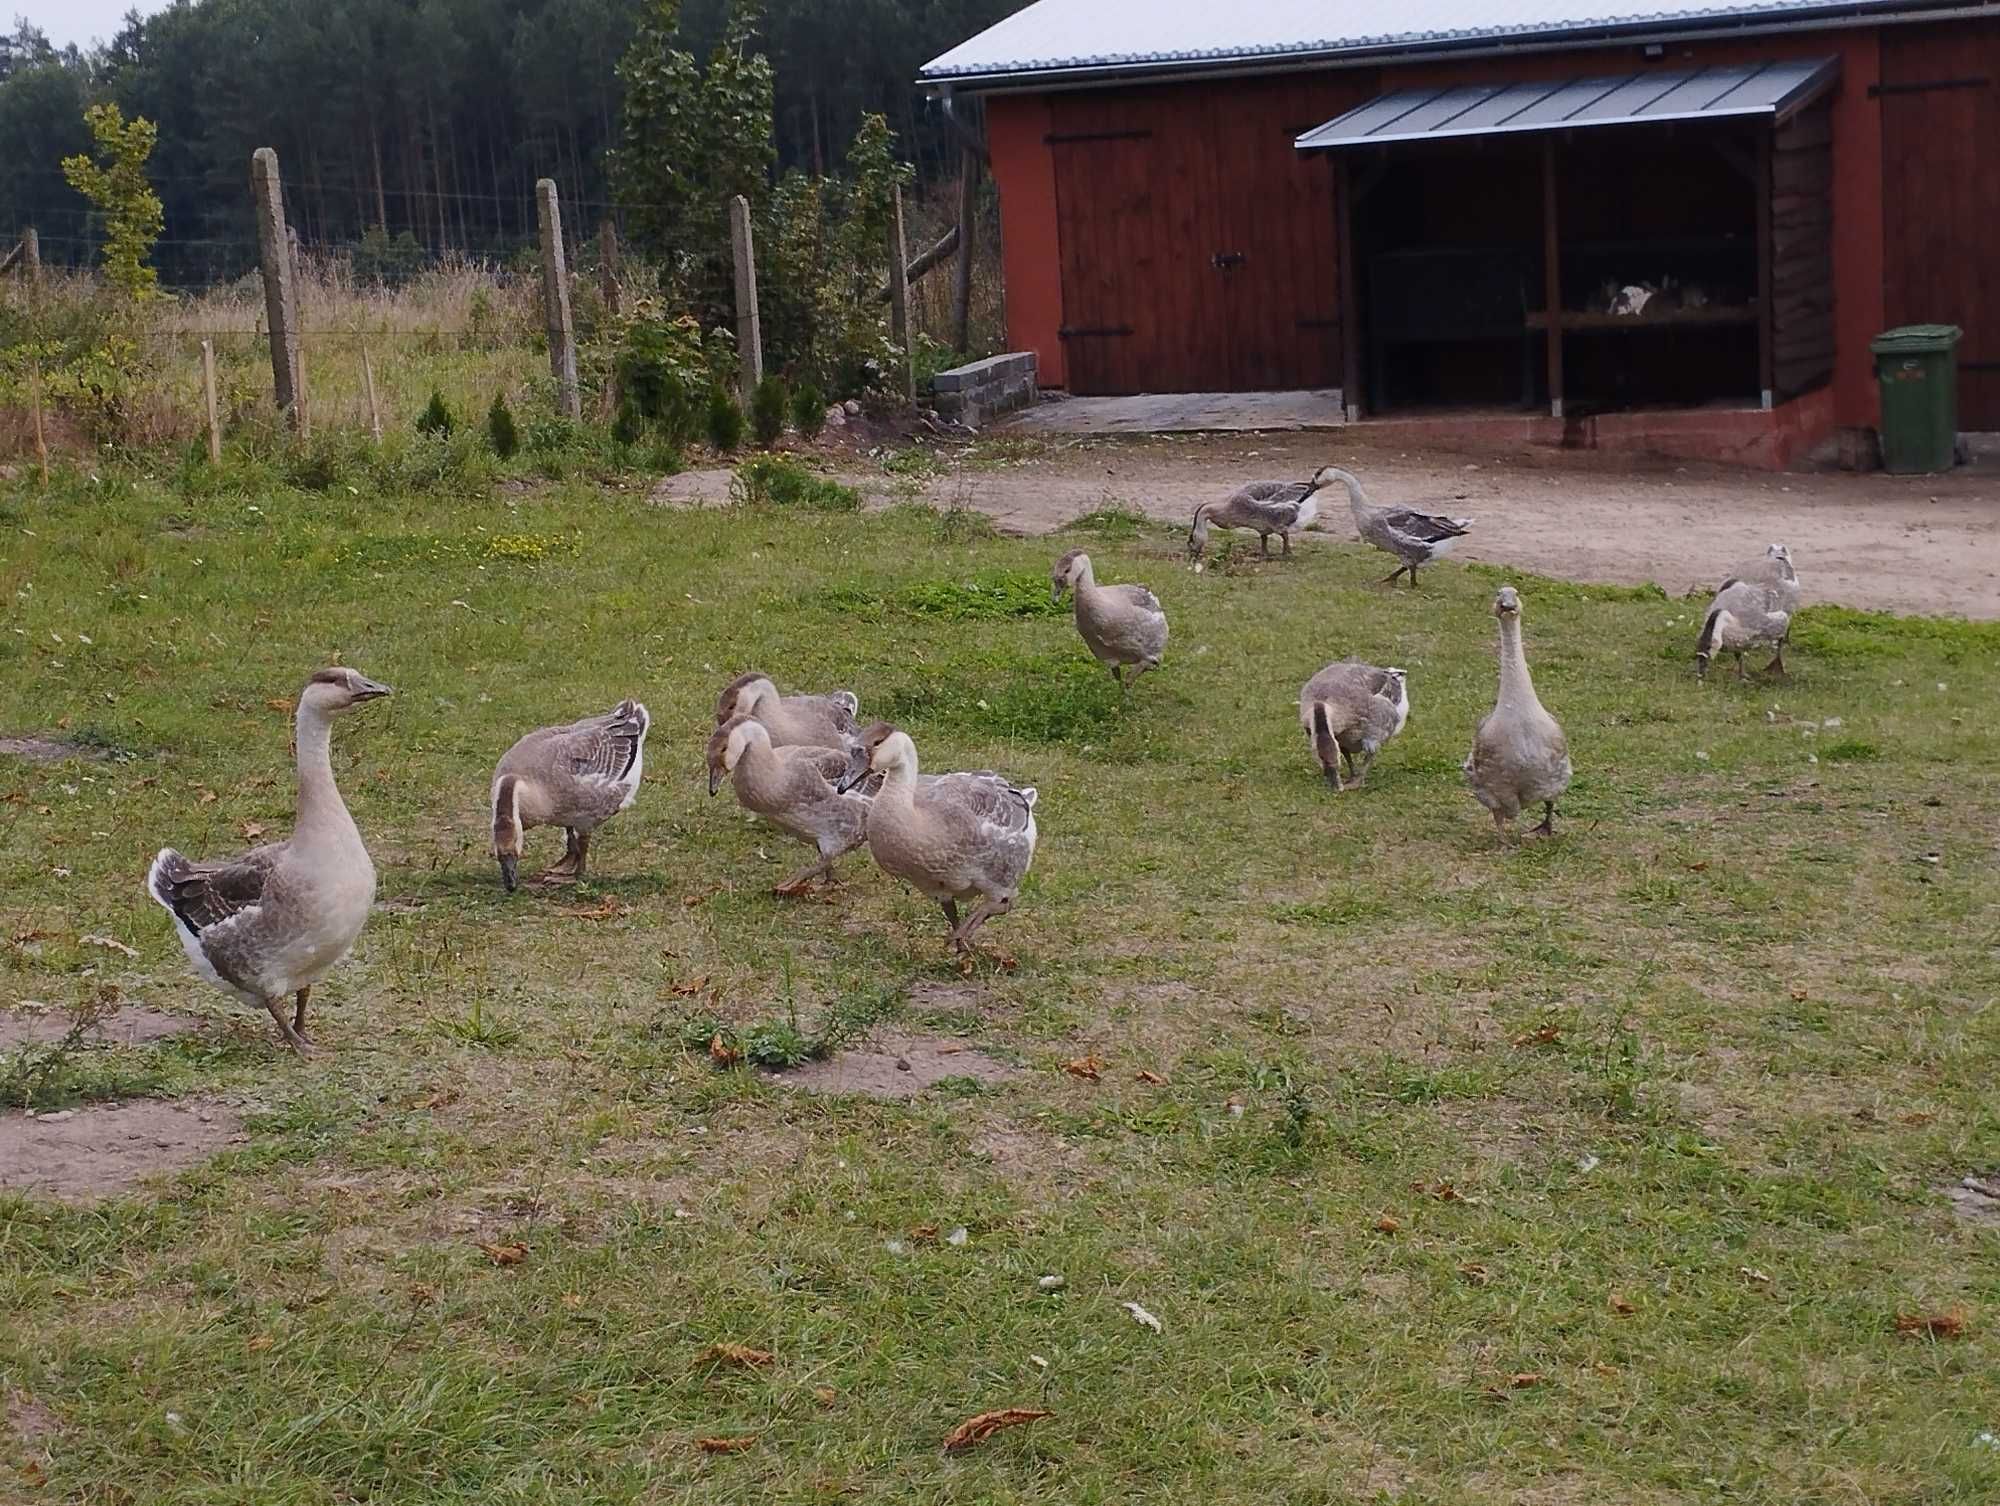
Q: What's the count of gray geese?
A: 12